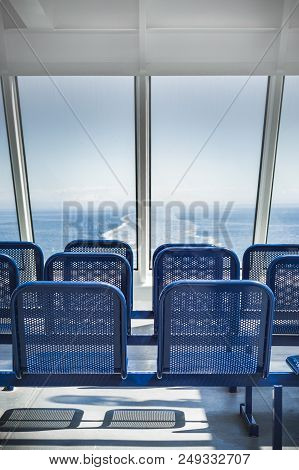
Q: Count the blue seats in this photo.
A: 10